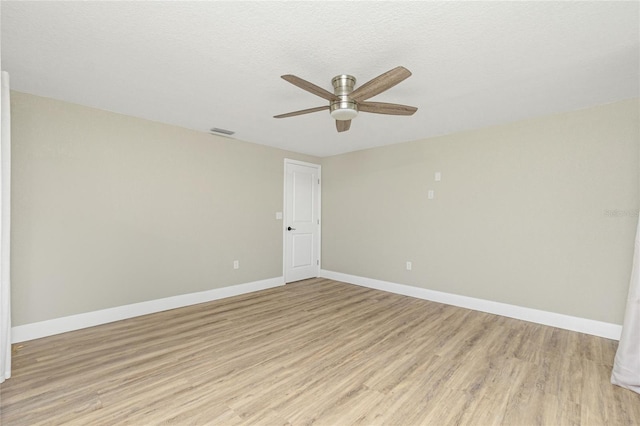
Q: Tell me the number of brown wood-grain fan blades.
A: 5